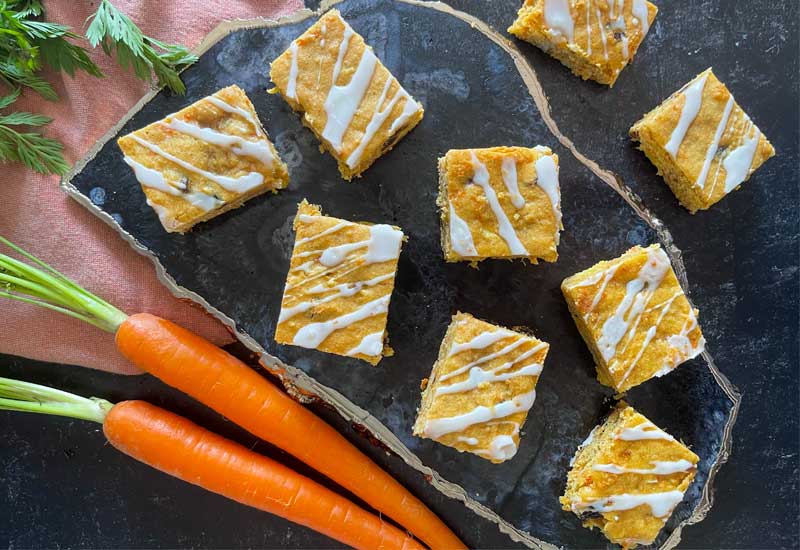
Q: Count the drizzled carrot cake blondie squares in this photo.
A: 9